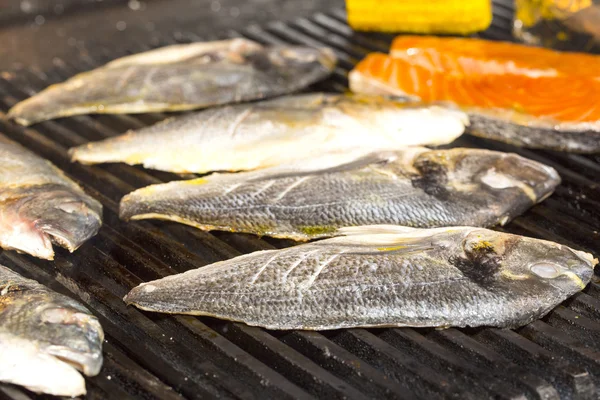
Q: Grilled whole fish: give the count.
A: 6